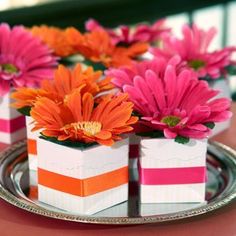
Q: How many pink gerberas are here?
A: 5